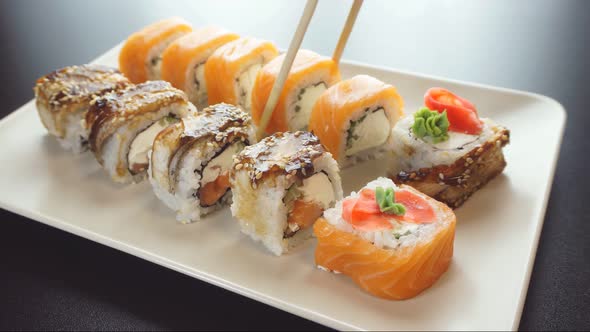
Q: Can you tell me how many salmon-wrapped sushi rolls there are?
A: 6